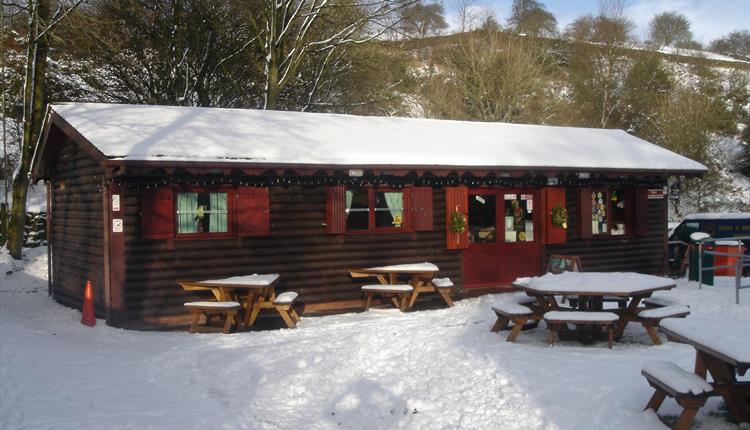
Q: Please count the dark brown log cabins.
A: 1